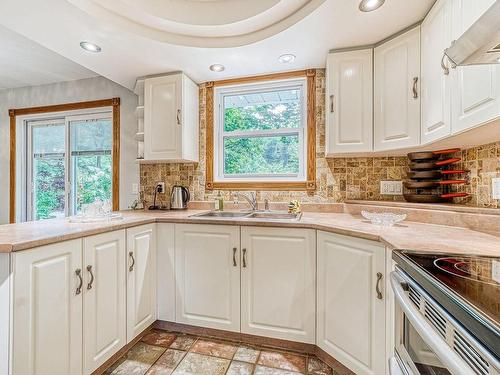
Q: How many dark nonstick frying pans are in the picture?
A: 5